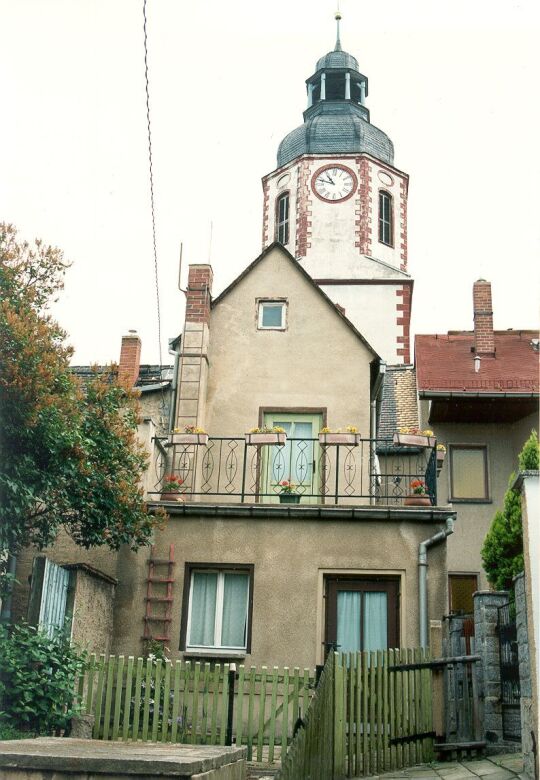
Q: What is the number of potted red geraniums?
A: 3